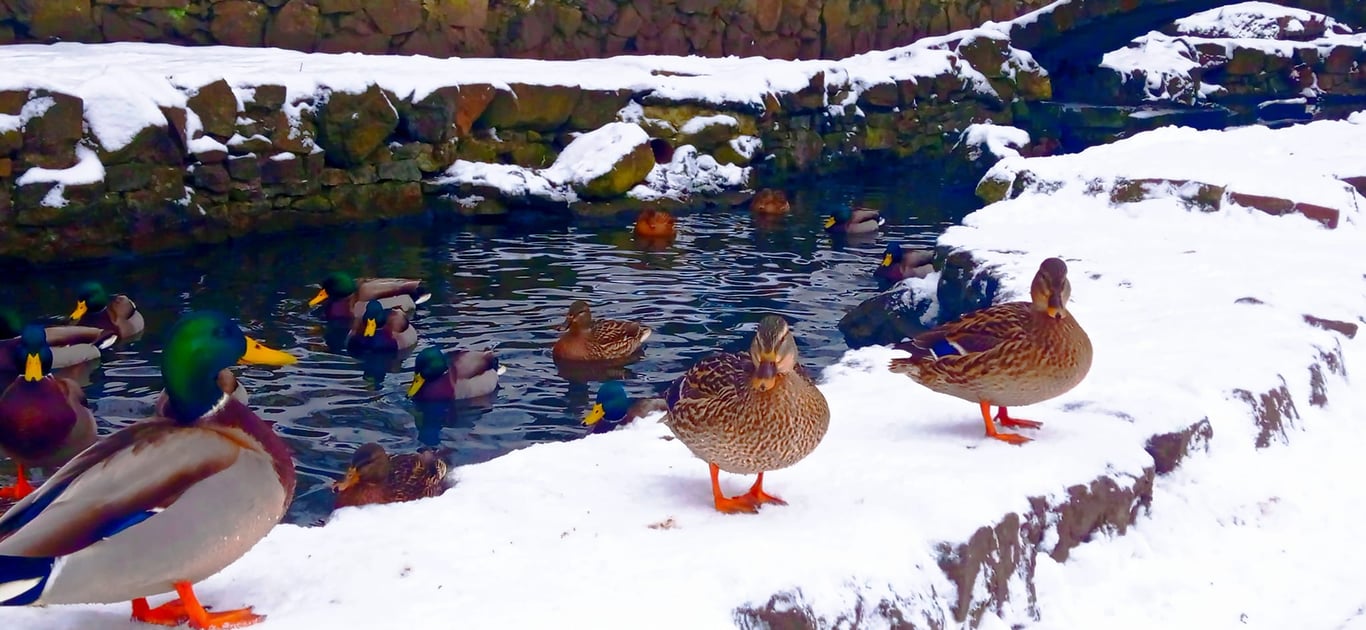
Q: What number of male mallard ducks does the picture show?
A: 10